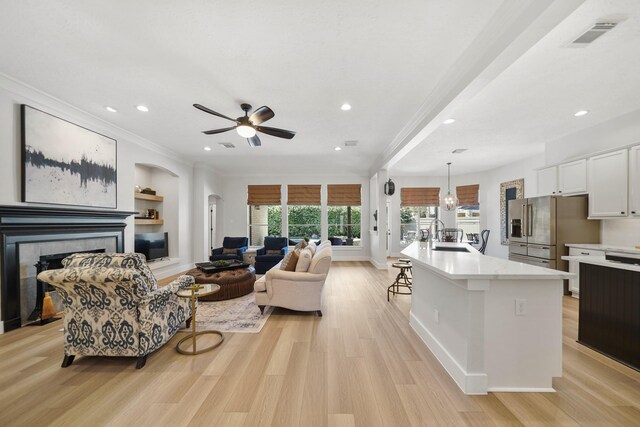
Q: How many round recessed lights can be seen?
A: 7